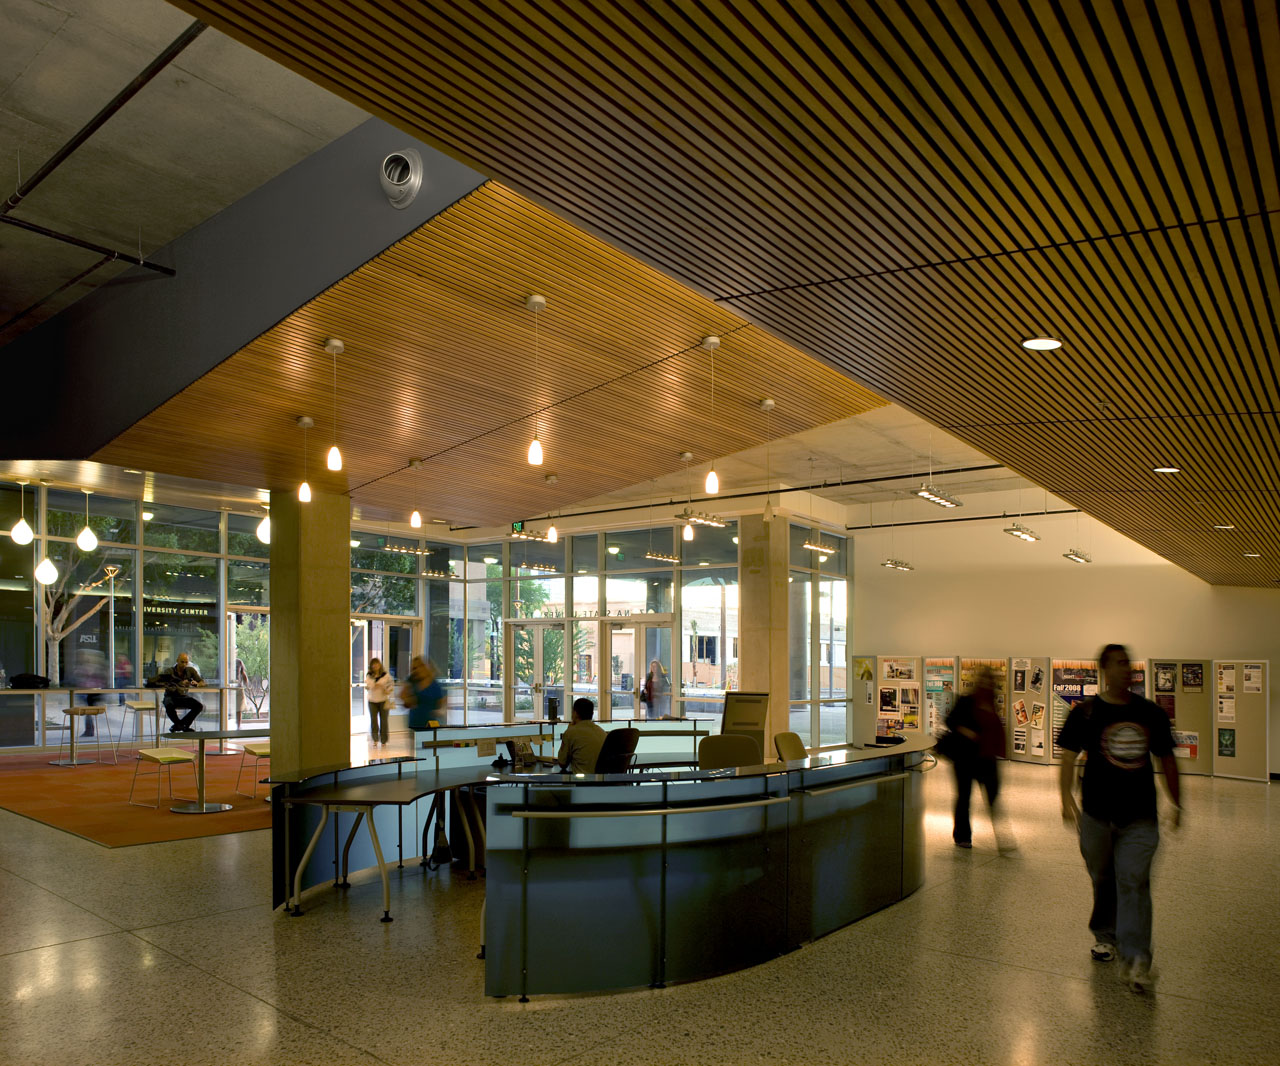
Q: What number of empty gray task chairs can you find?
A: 2